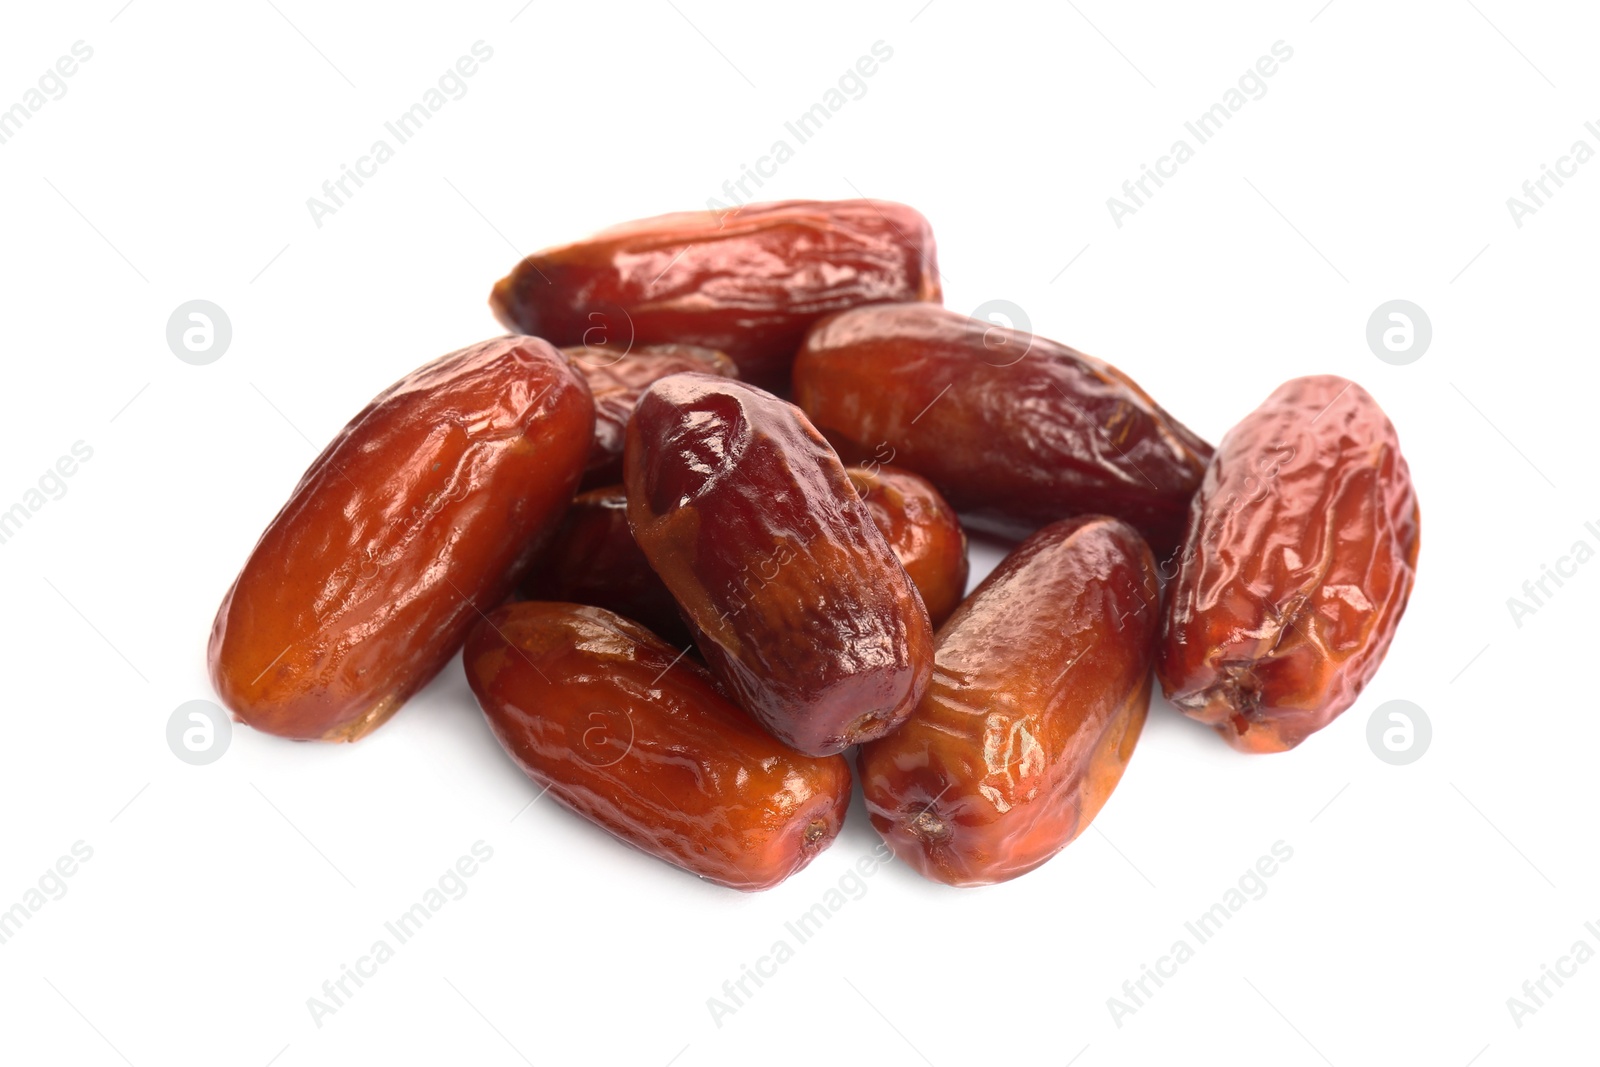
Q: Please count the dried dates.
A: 9